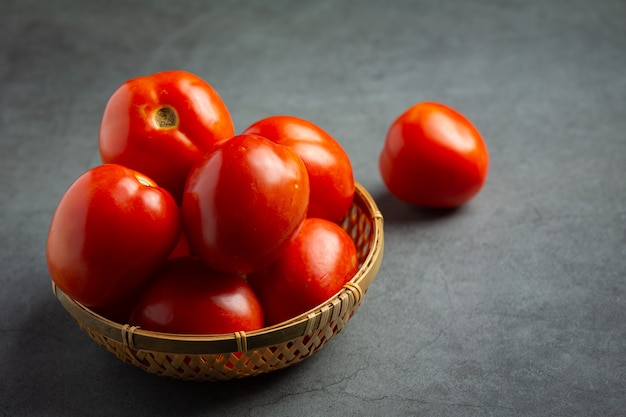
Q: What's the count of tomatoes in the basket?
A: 6